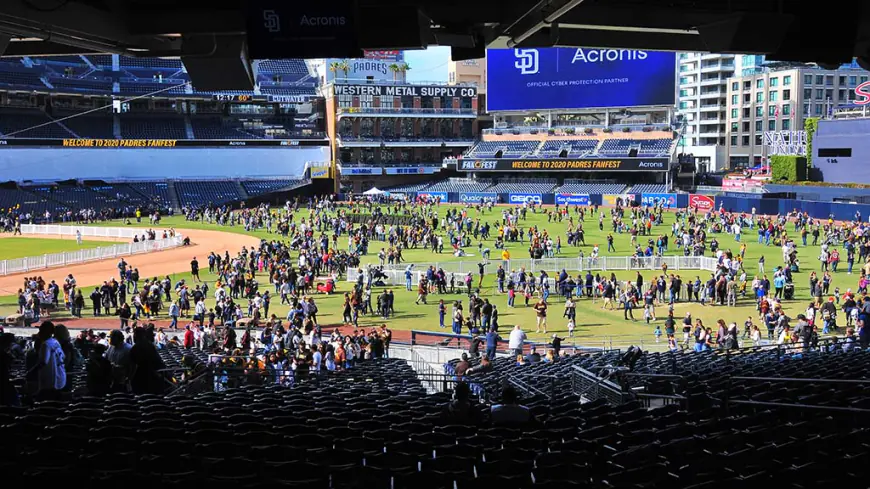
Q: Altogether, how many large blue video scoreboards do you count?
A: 1